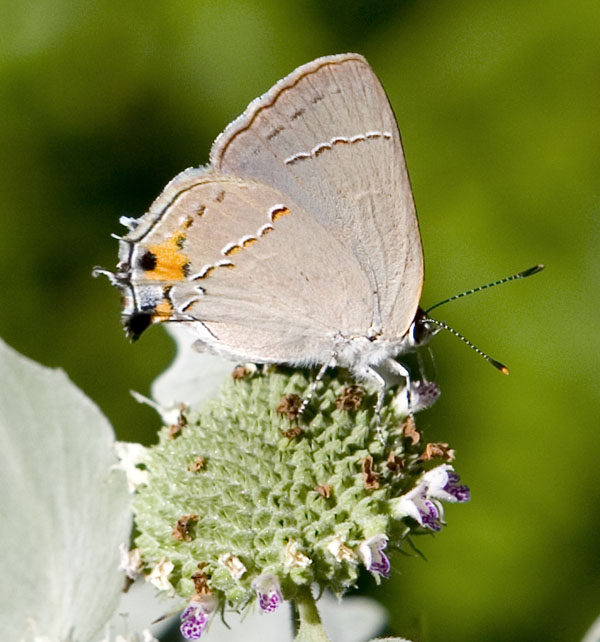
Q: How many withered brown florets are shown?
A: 13